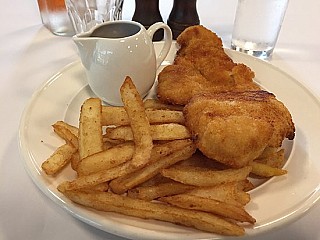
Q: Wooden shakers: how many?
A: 2